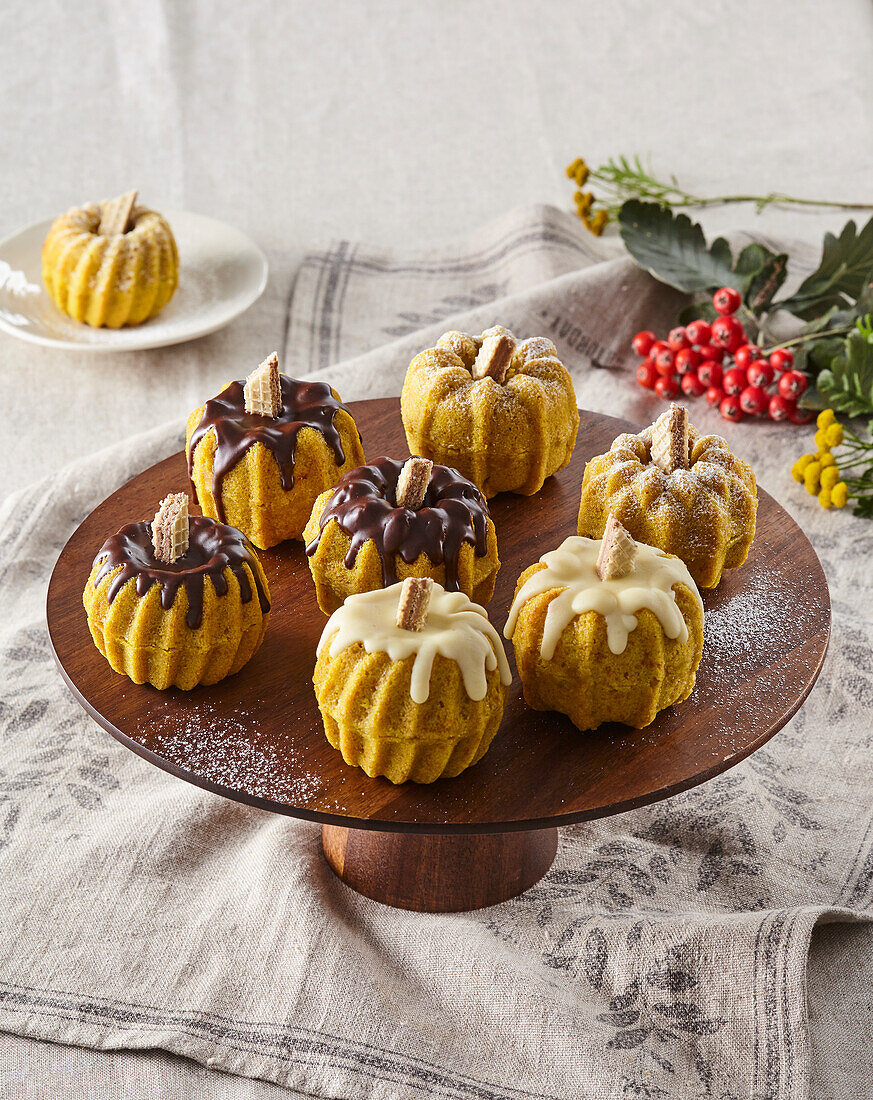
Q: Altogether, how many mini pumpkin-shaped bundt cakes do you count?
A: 8